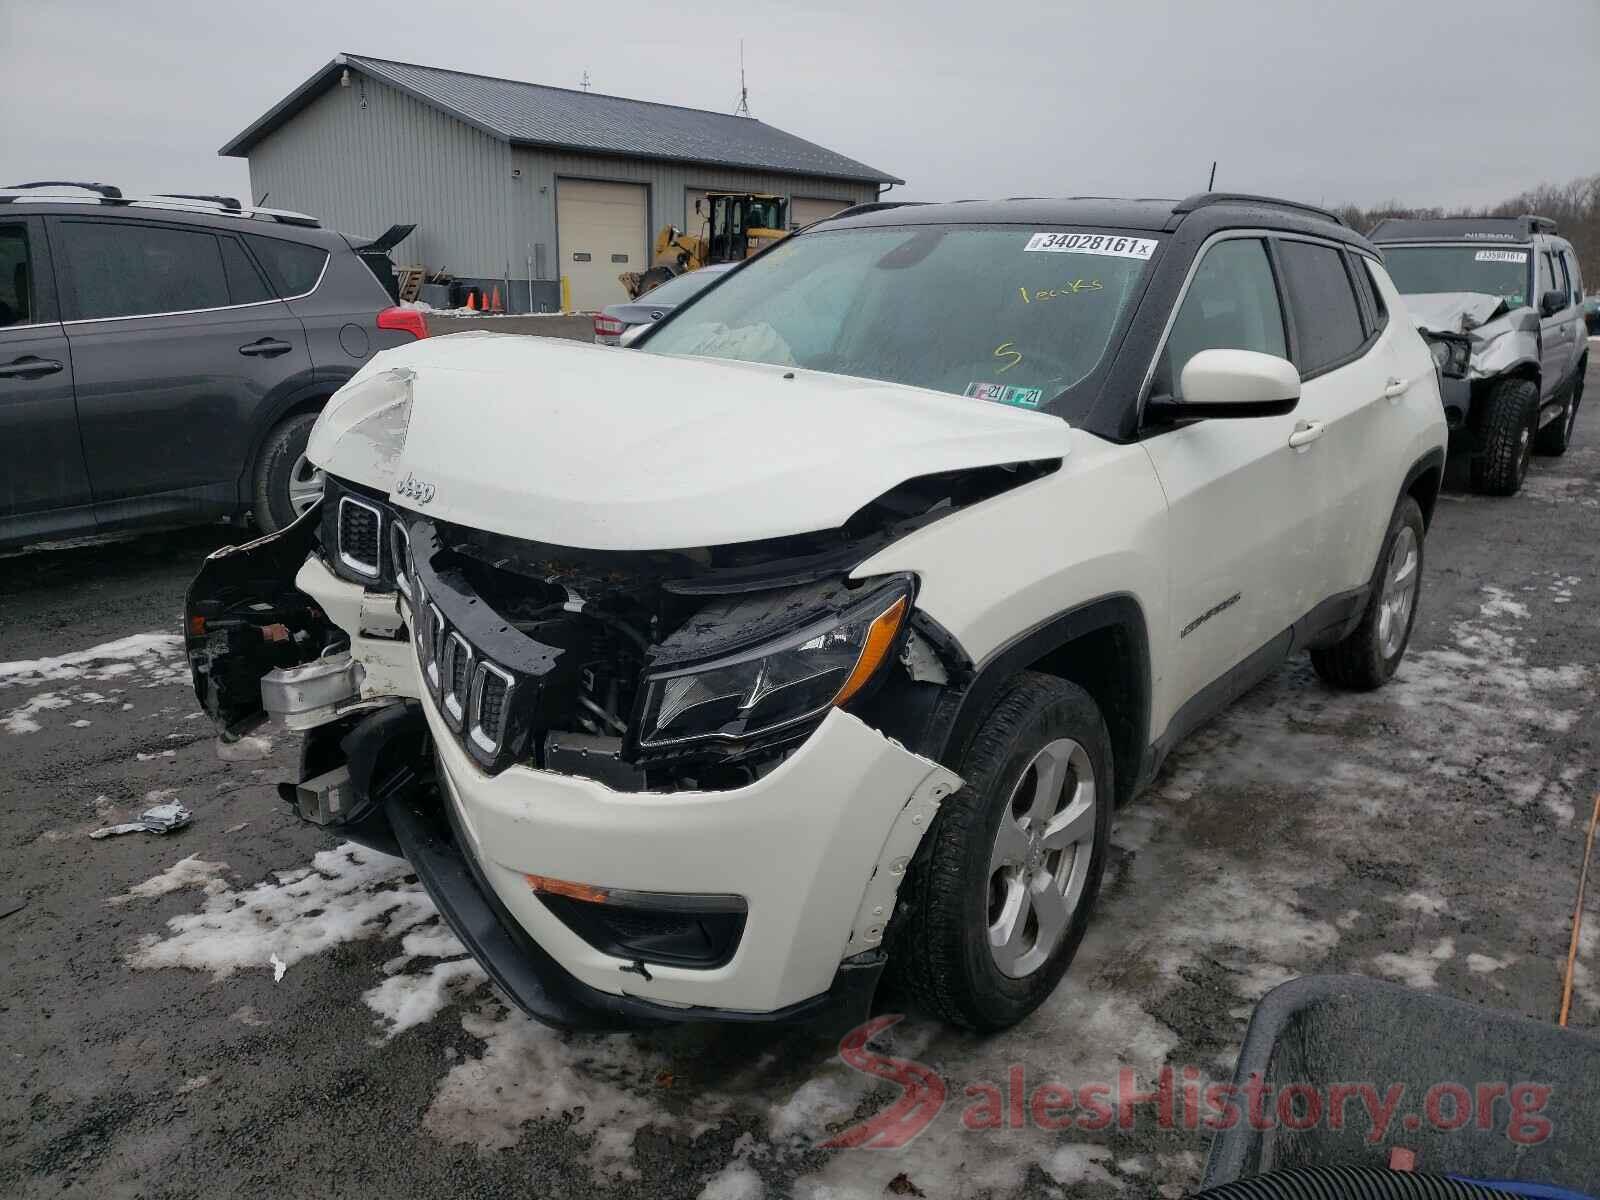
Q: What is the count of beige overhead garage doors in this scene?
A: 3